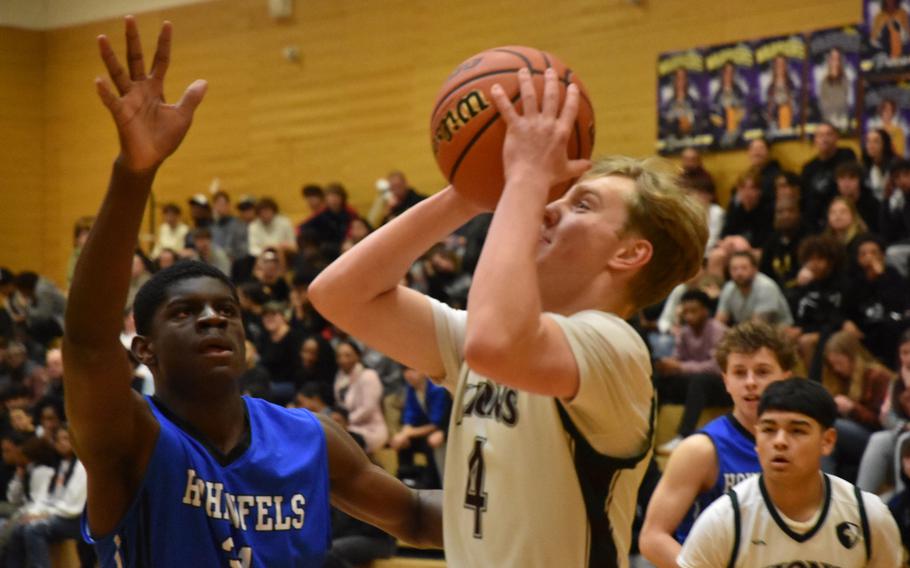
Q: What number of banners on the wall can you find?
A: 6